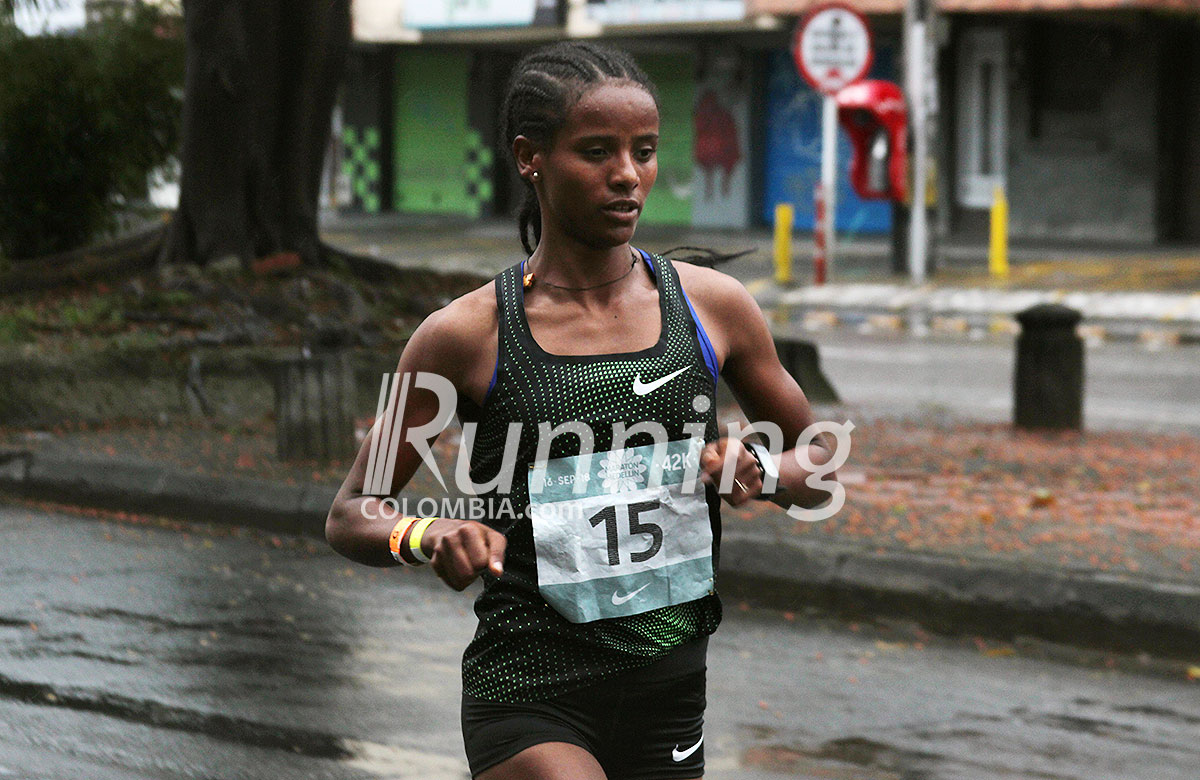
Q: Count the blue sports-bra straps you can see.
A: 2